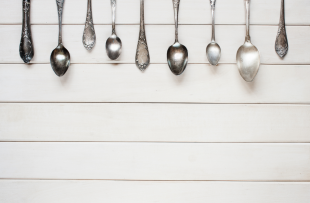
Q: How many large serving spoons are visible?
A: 3